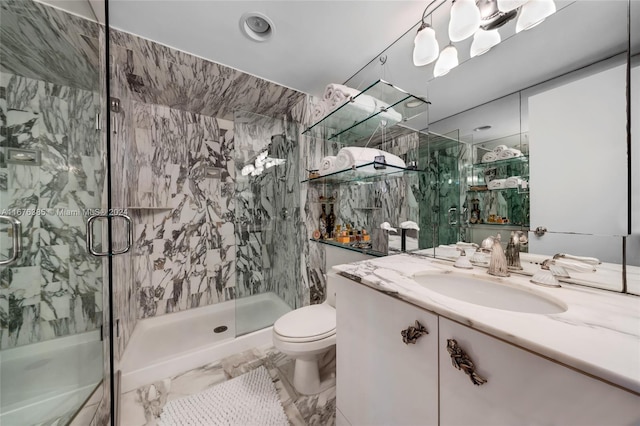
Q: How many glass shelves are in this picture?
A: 3